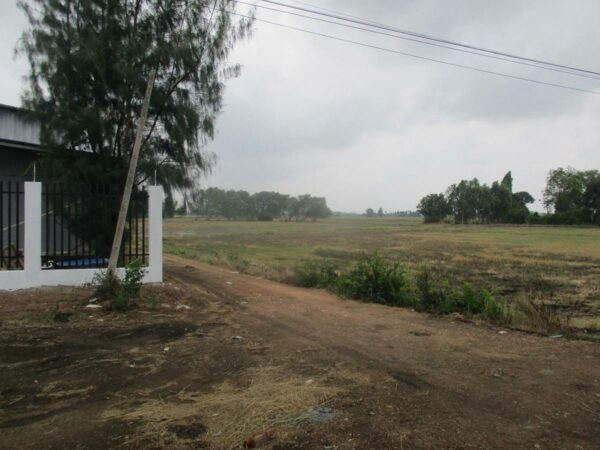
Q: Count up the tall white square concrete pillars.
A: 2